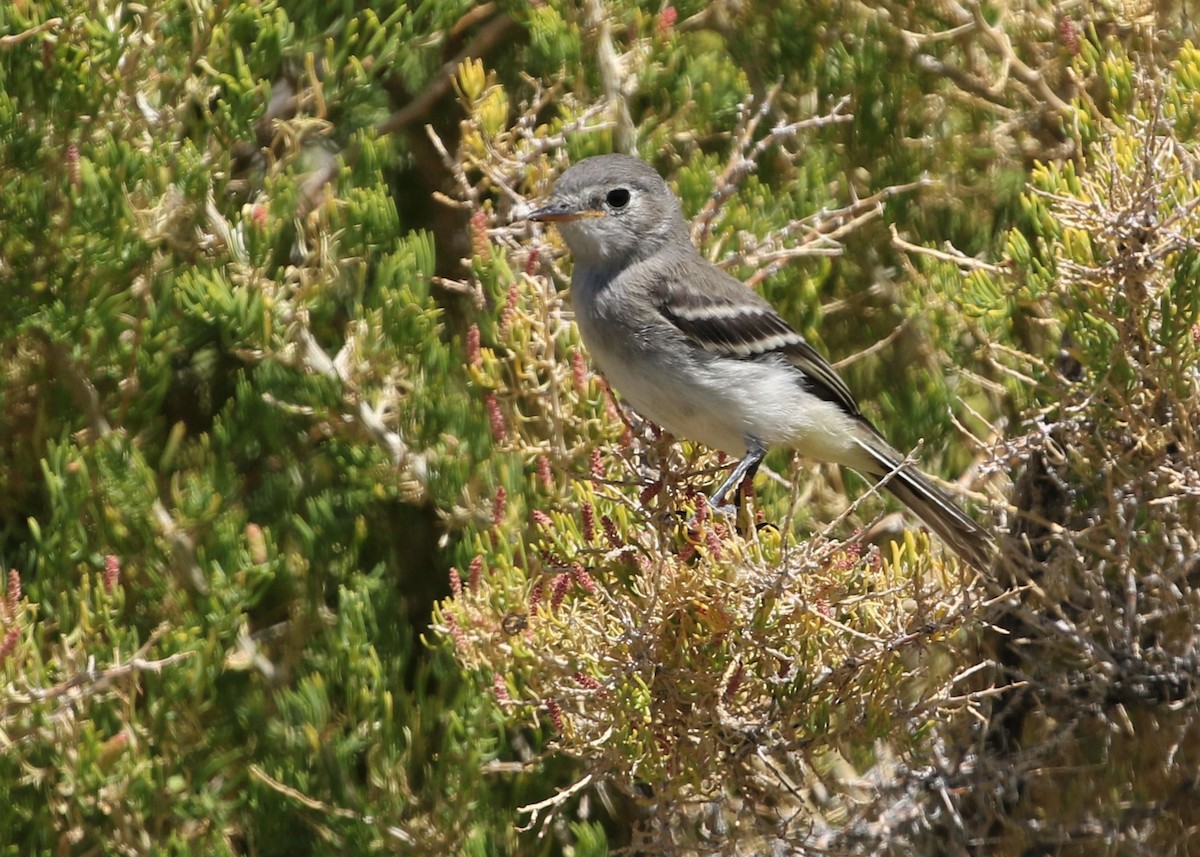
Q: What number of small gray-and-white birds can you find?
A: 1